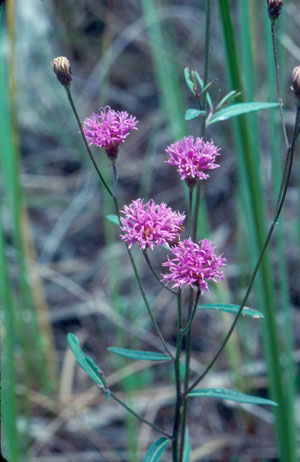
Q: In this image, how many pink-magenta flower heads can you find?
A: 4